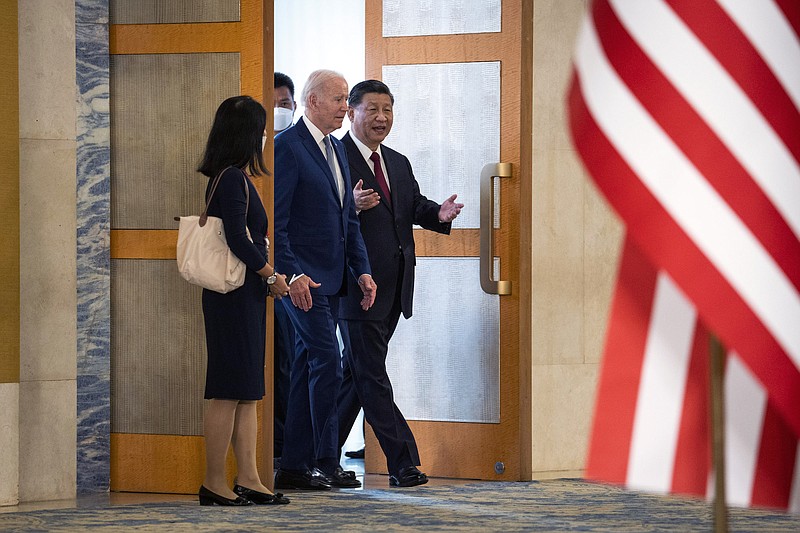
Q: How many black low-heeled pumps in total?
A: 2